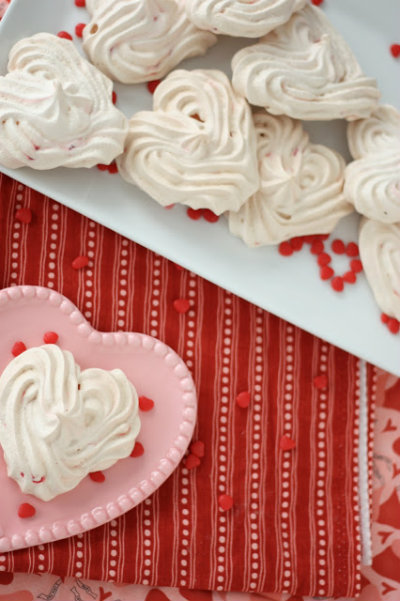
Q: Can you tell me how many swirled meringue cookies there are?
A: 9